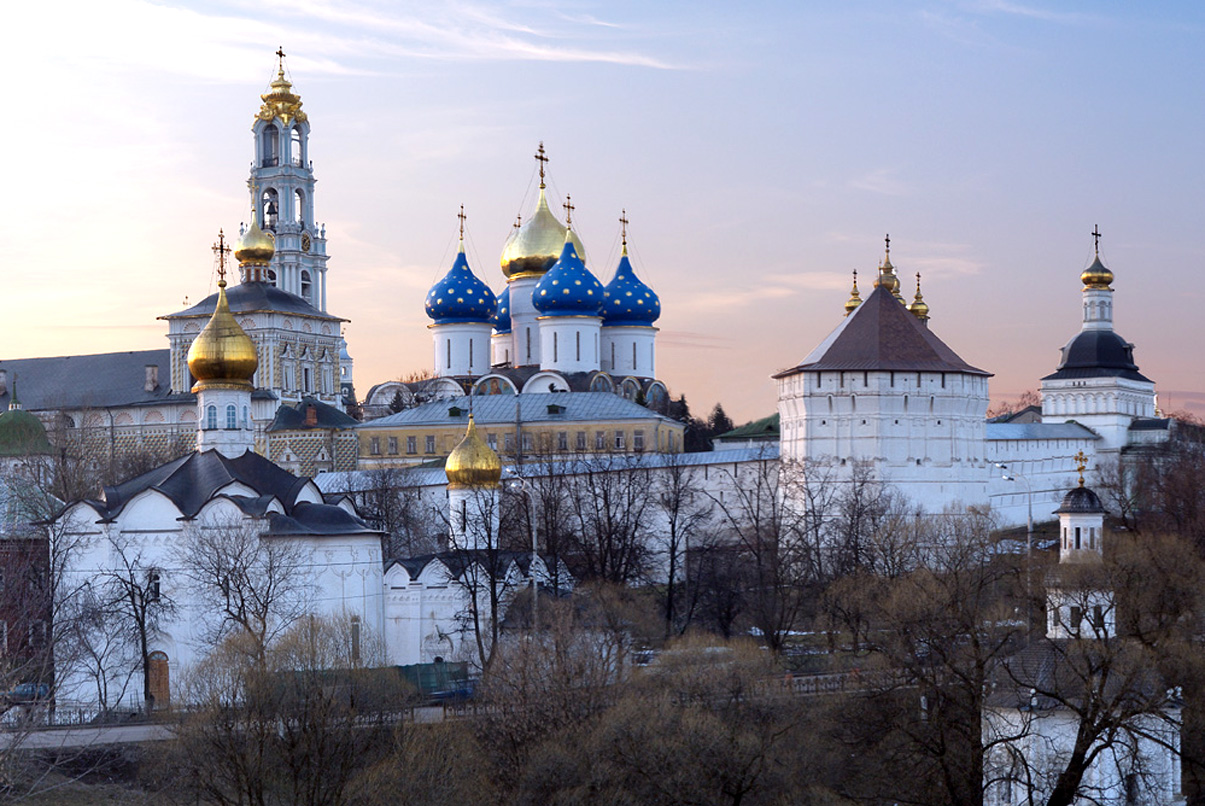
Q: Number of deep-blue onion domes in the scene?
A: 4